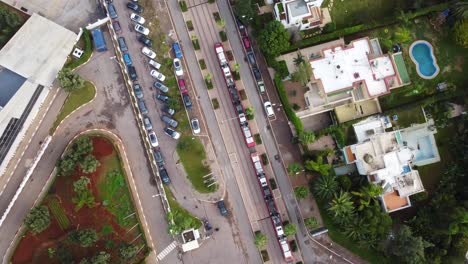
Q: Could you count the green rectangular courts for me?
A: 1